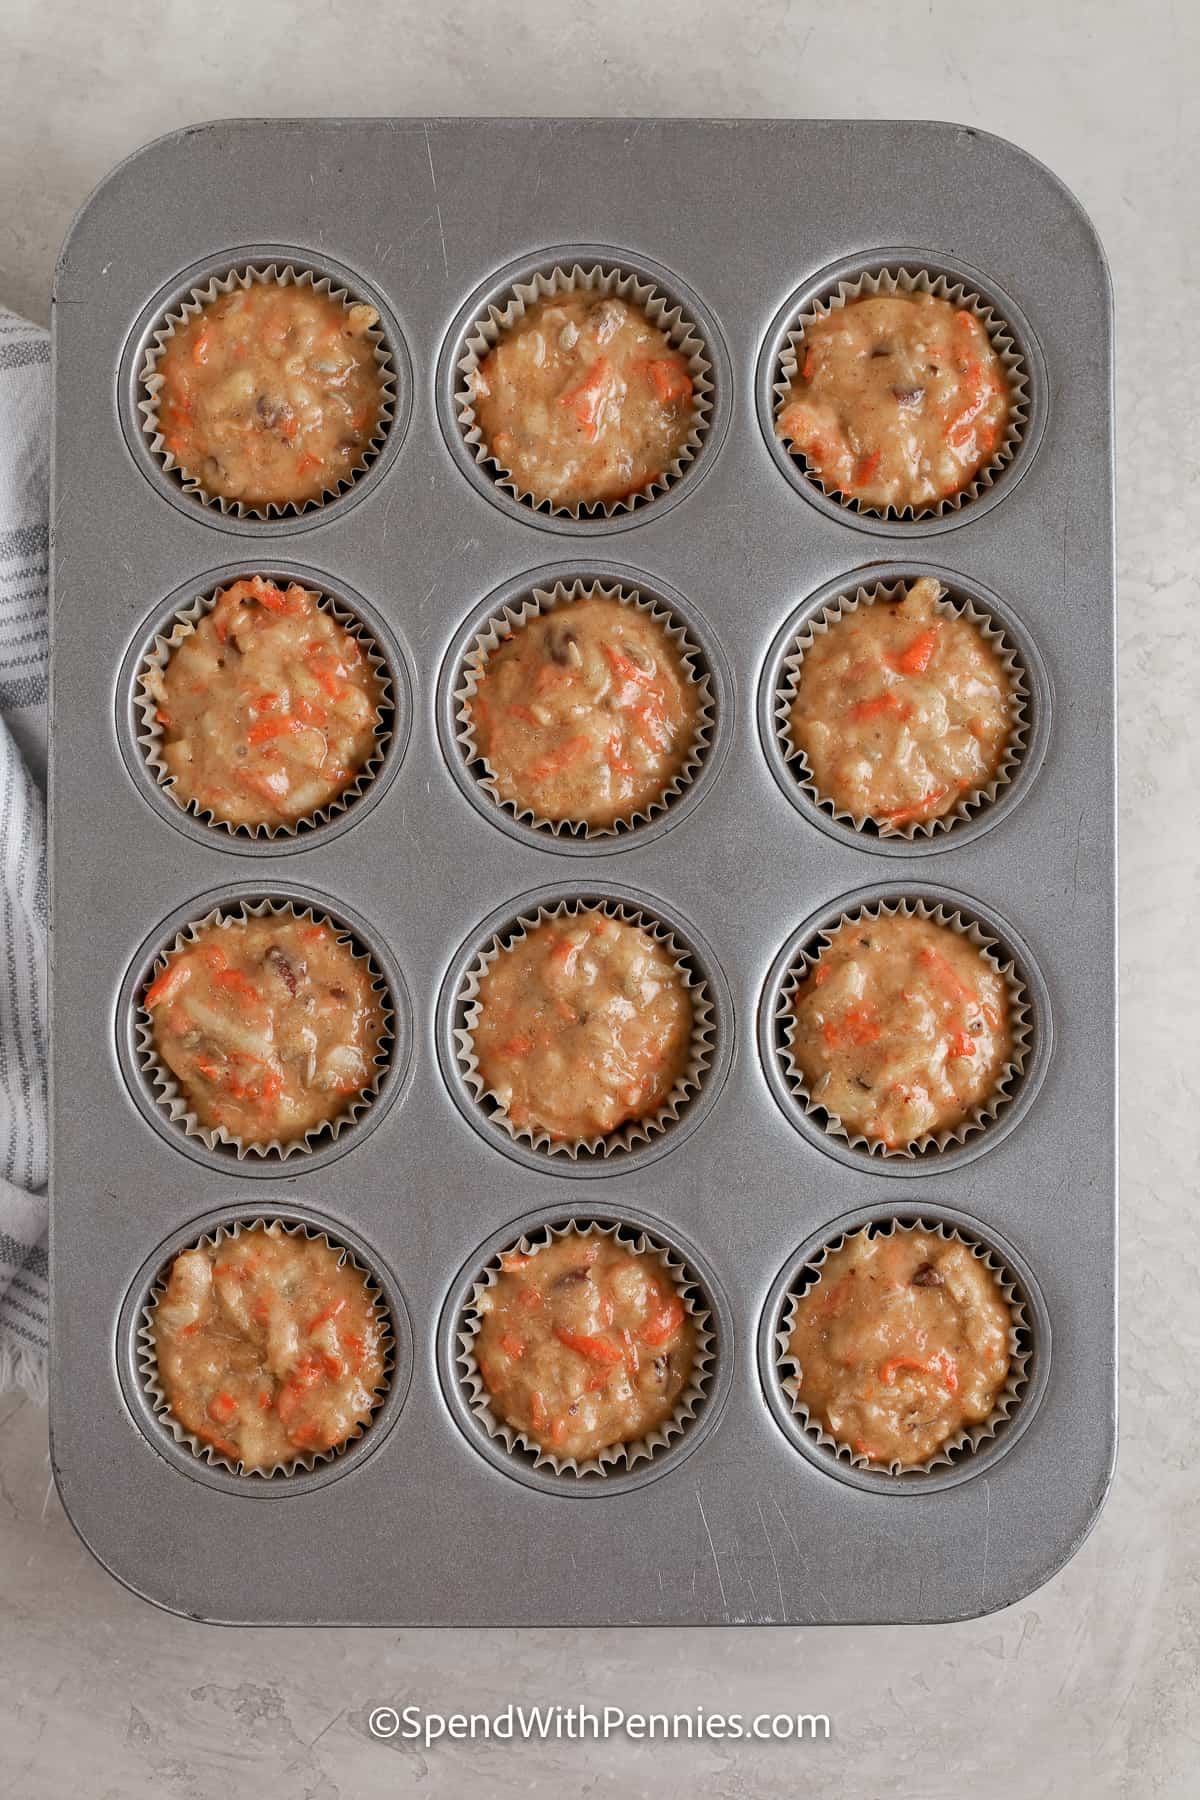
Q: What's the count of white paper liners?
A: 12